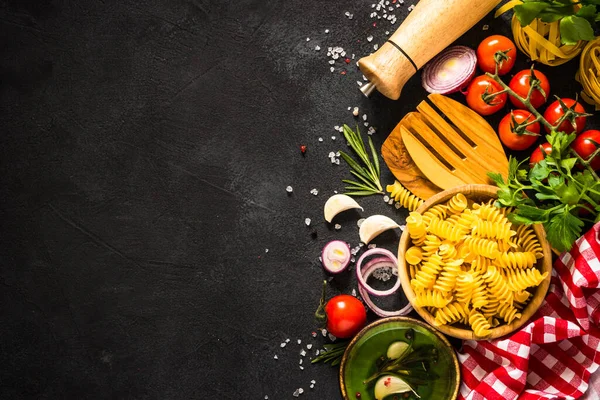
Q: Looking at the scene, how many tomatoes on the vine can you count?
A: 7